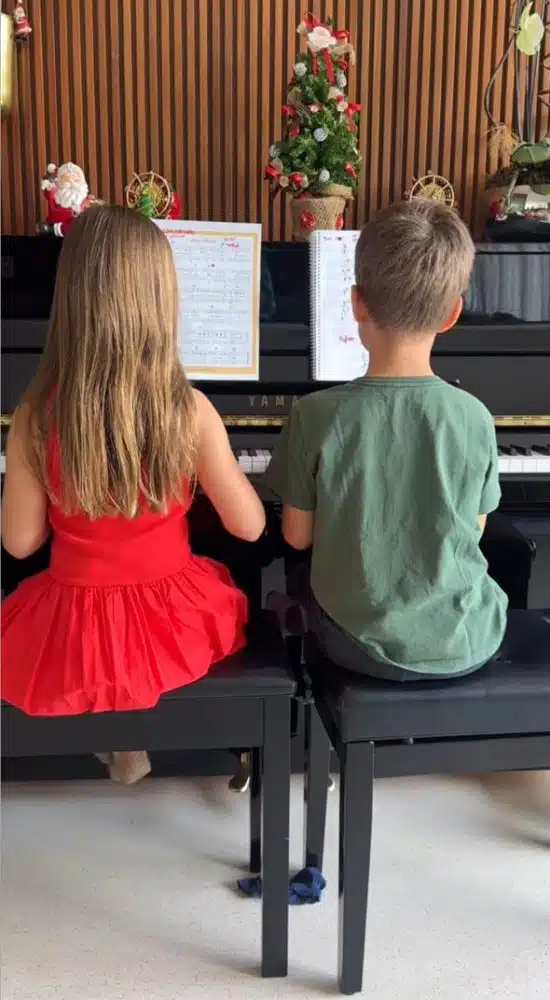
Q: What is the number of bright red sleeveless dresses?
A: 1